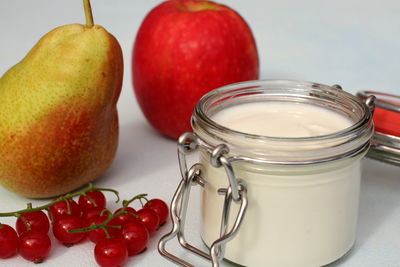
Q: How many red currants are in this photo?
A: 13